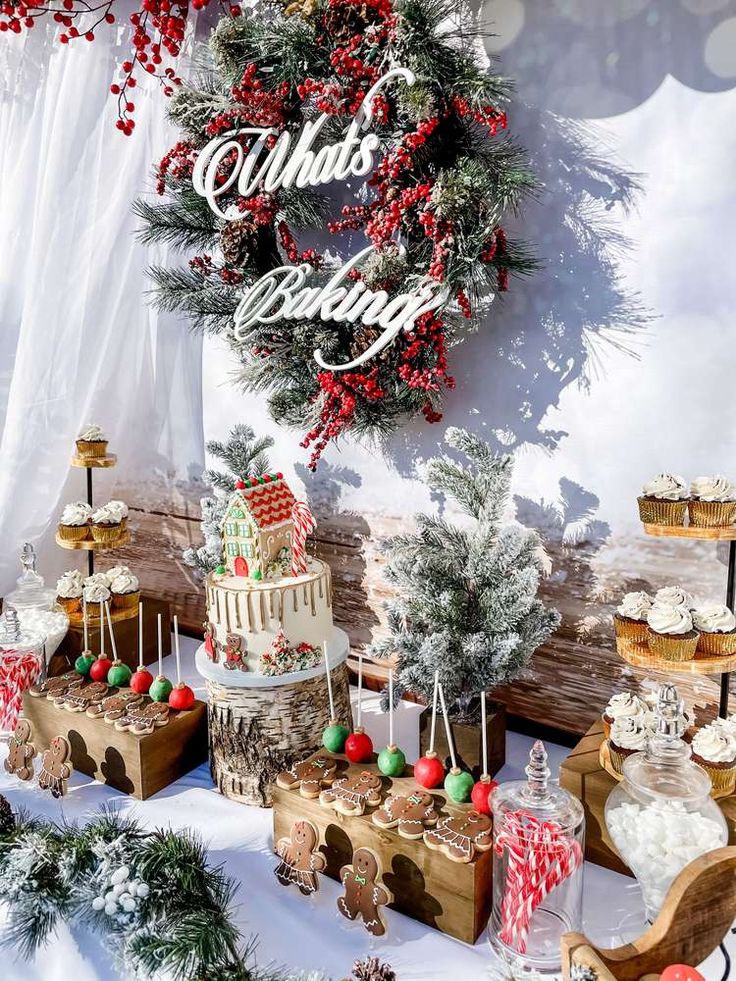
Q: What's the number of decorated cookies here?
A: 12